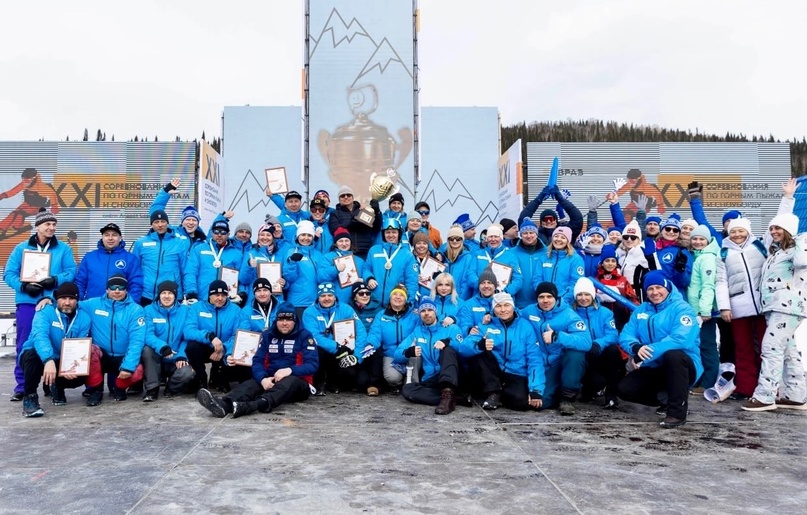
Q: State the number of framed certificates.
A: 10